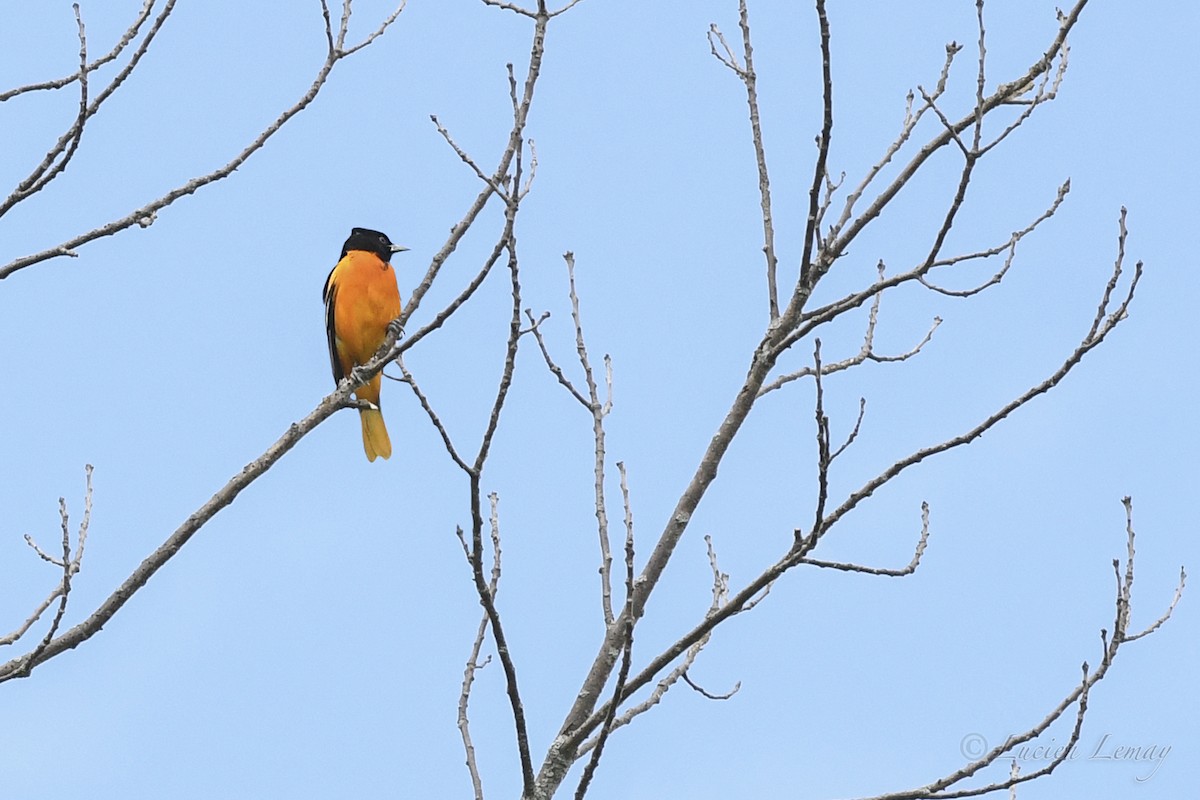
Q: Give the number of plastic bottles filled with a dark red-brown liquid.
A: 0